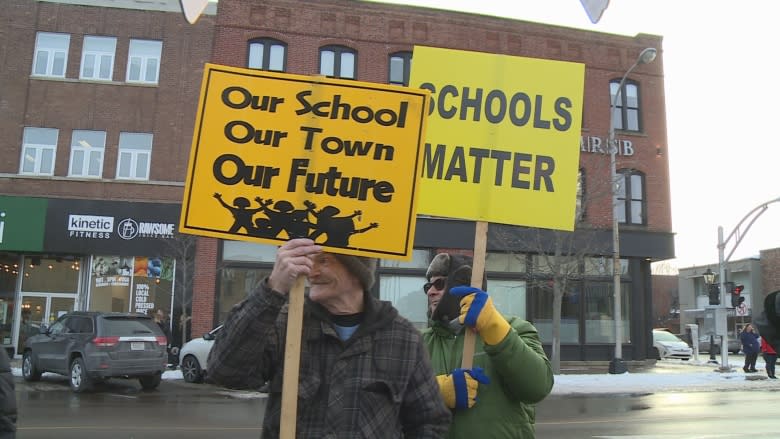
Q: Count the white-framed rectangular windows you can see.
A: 6